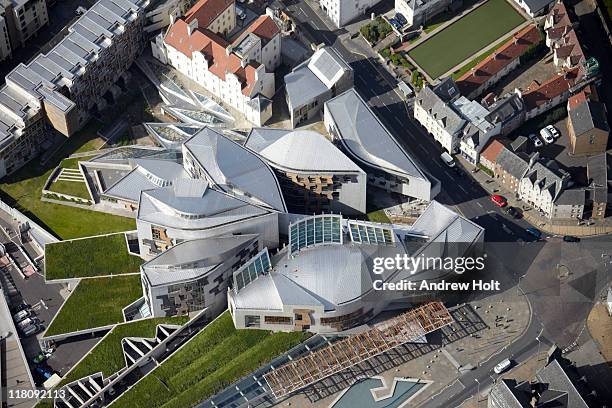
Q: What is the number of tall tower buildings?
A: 0